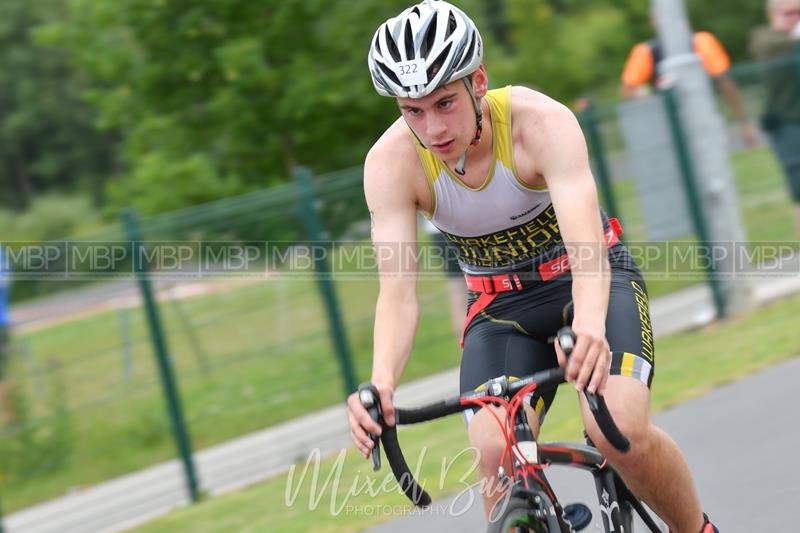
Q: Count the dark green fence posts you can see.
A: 4